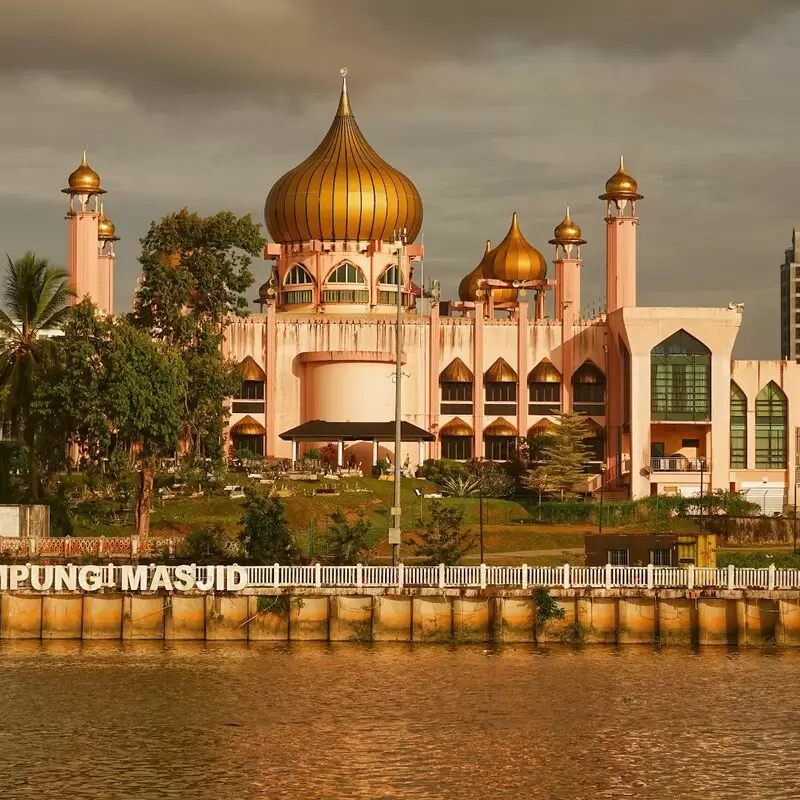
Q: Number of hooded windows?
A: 10